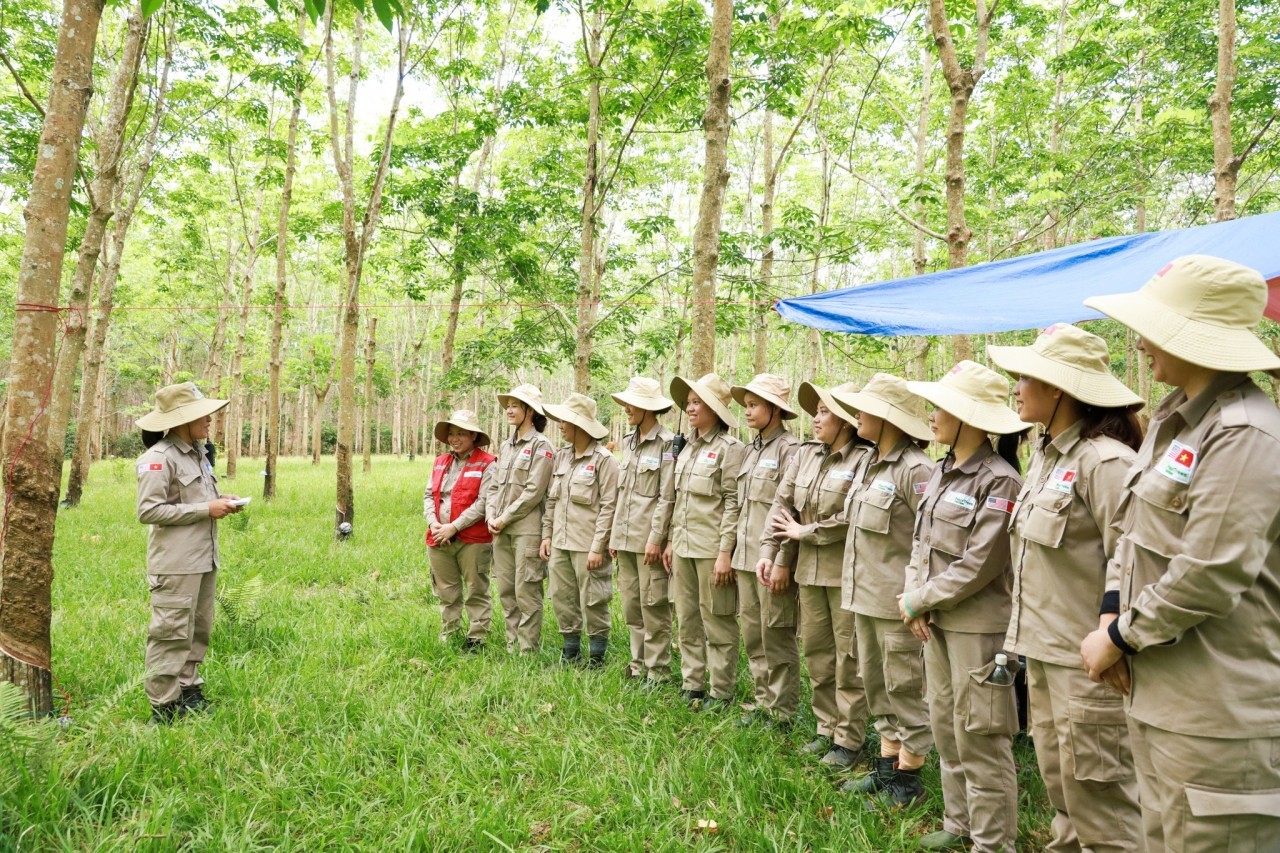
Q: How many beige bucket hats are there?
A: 12